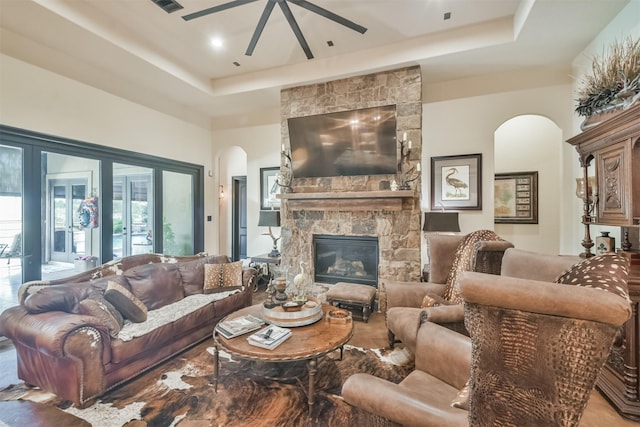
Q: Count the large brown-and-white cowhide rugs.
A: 1